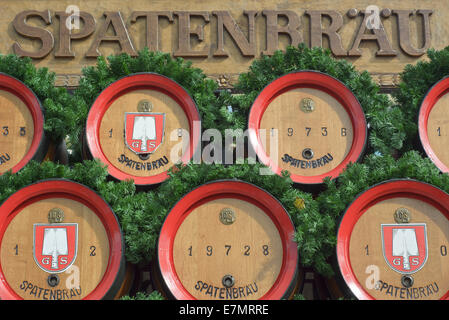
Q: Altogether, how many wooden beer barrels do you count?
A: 7